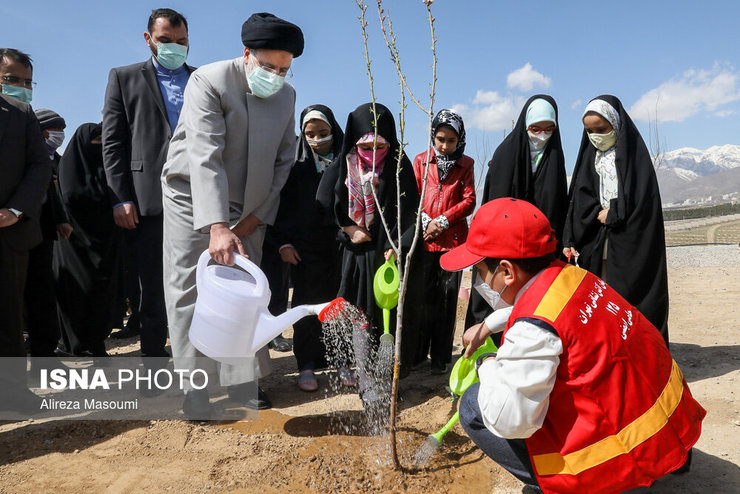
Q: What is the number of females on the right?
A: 5